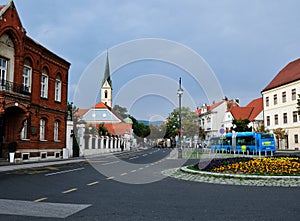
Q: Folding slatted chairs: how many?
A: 0